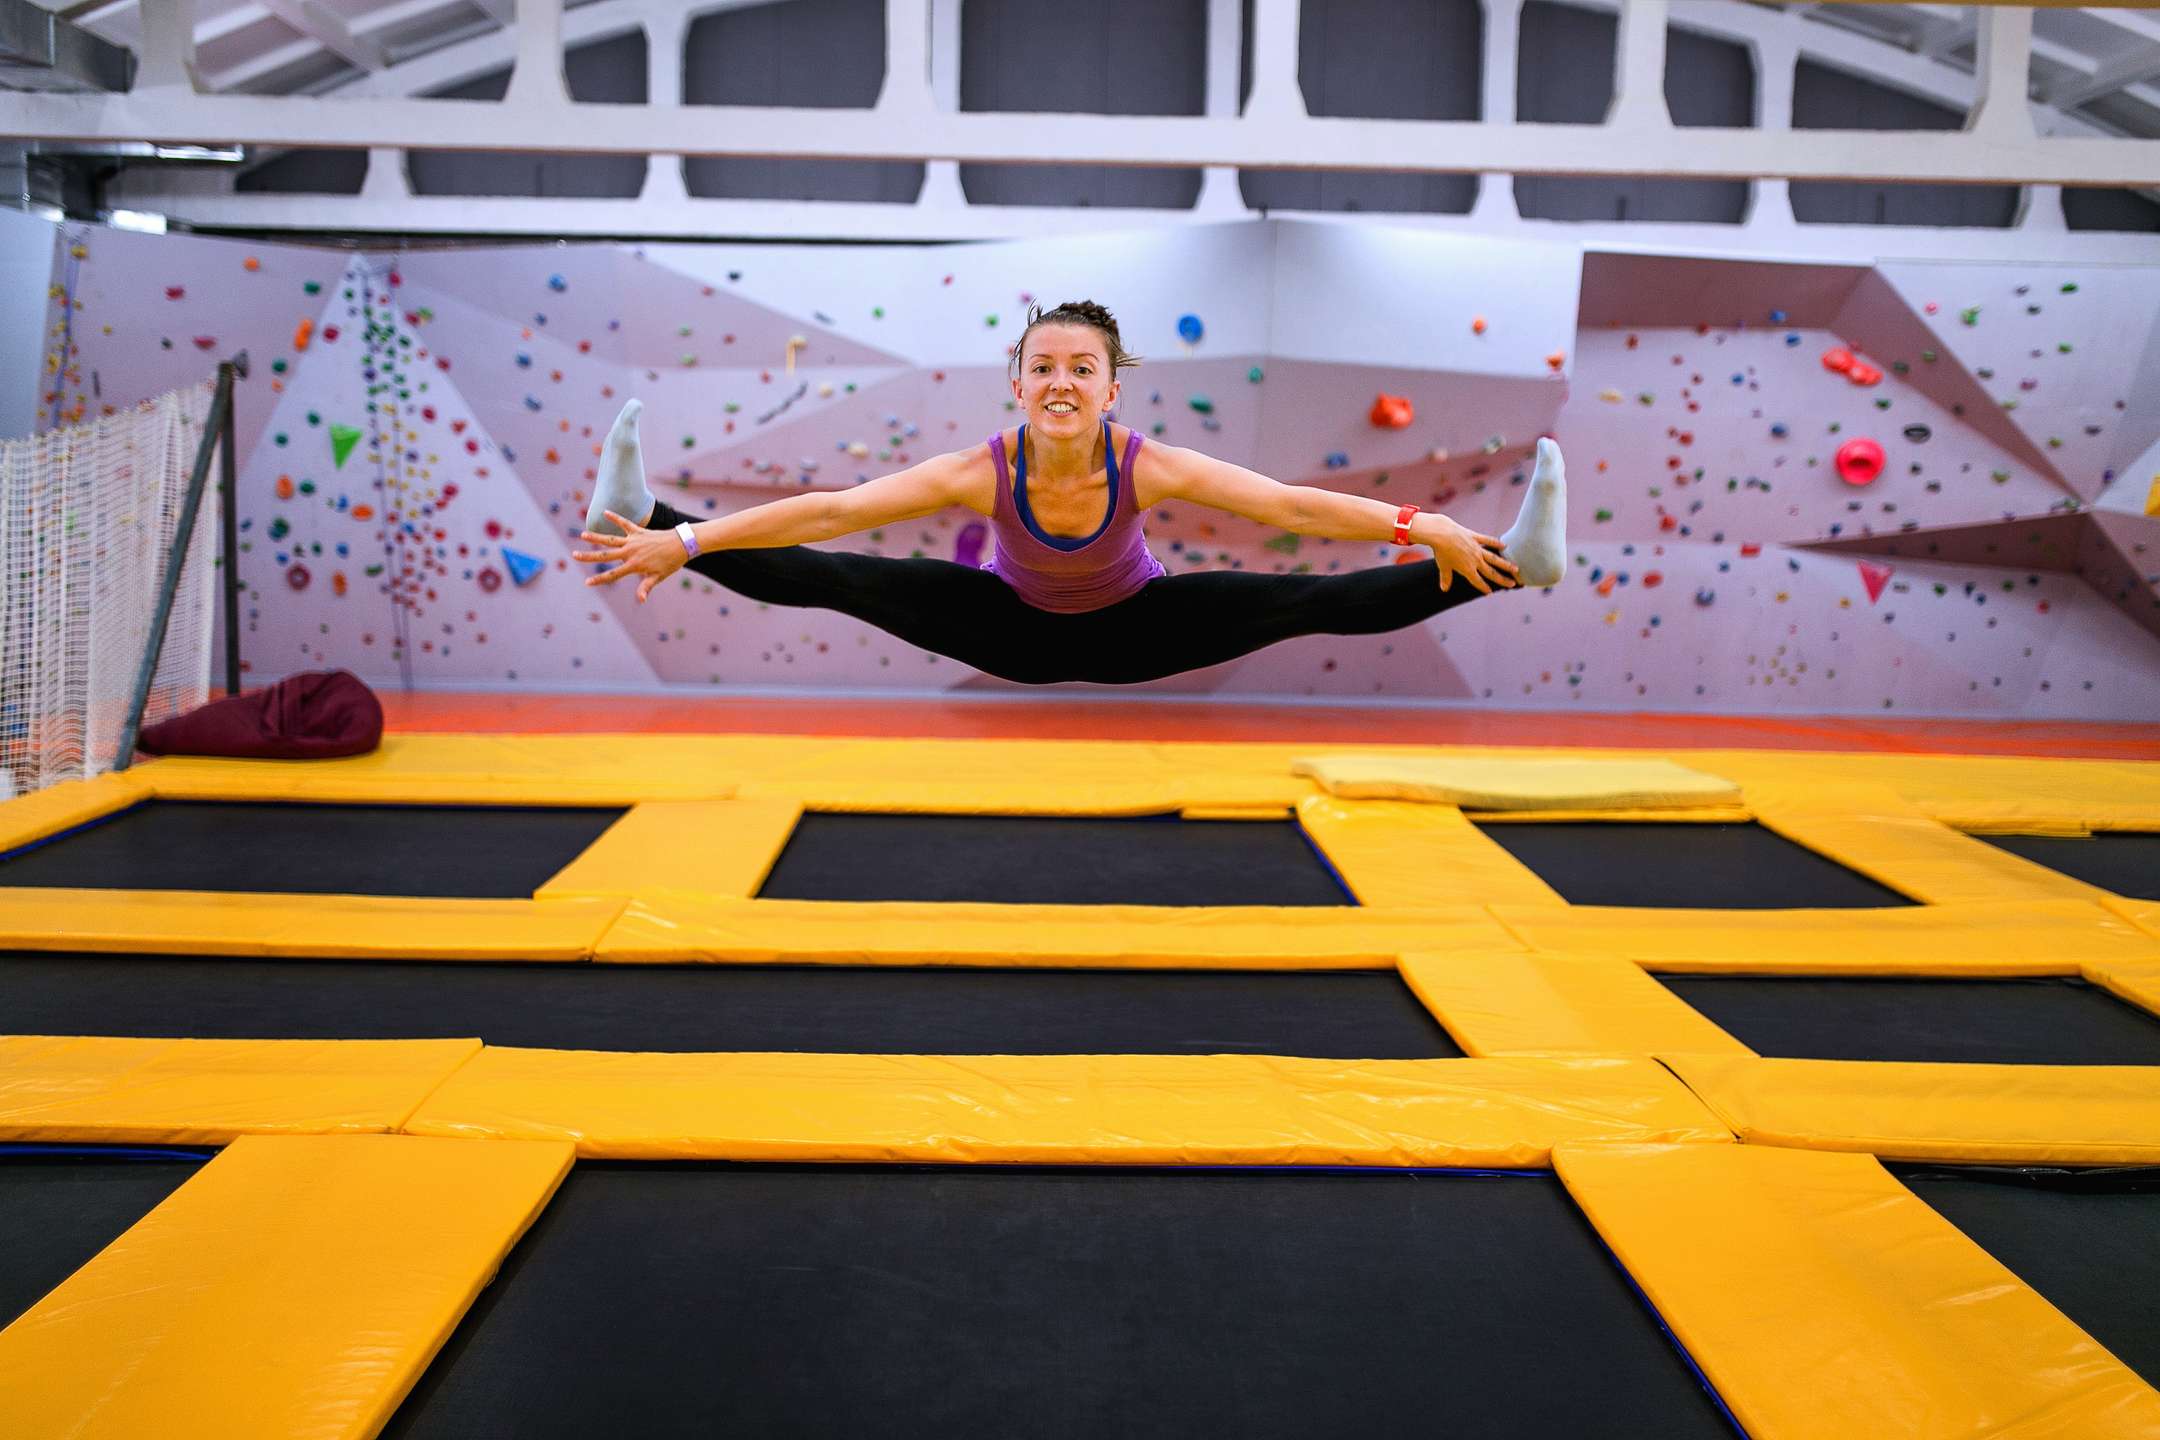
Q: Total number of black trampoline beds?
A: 9